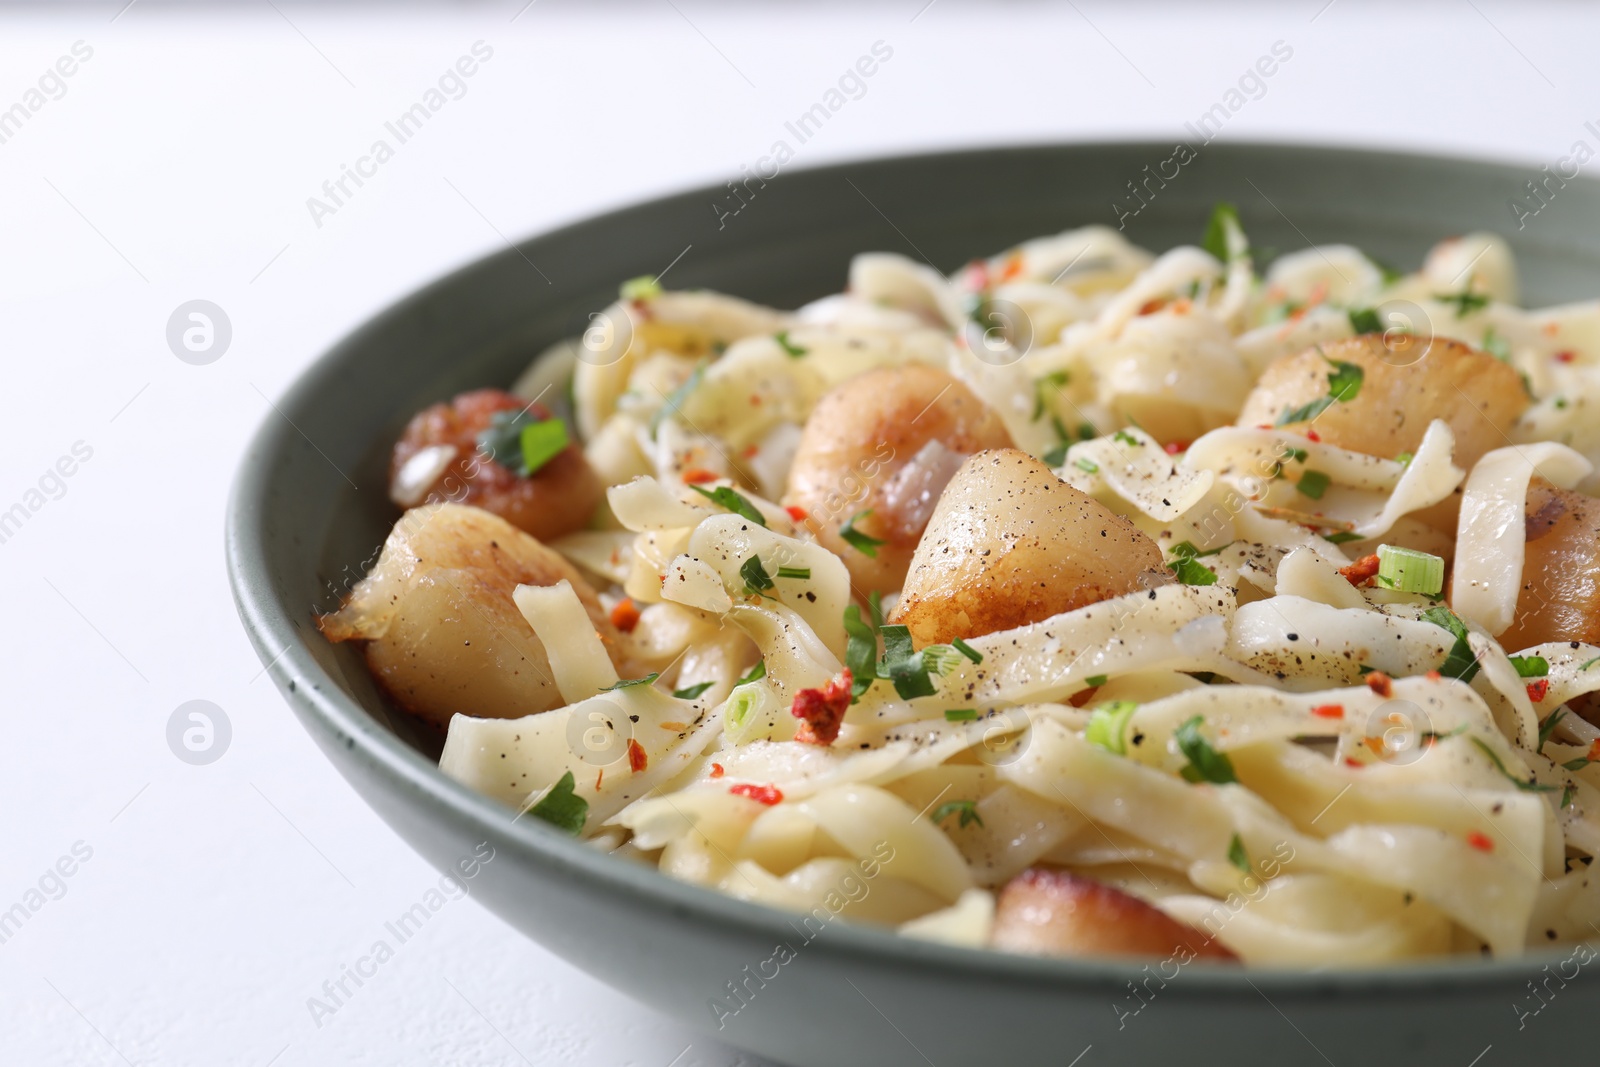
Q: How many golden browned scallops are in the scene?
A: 7